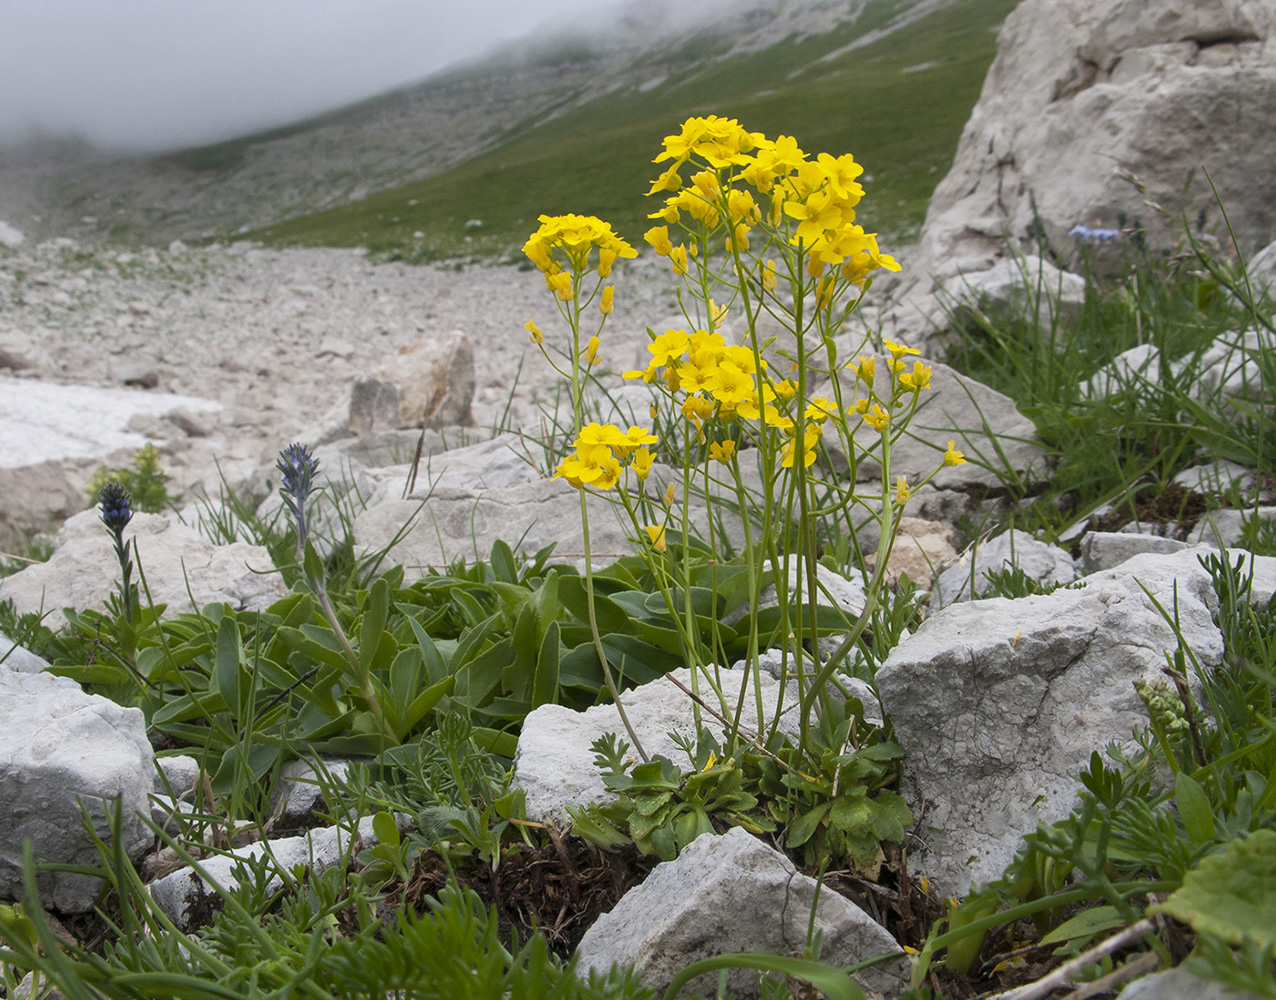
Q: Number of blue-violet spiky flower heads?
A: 2